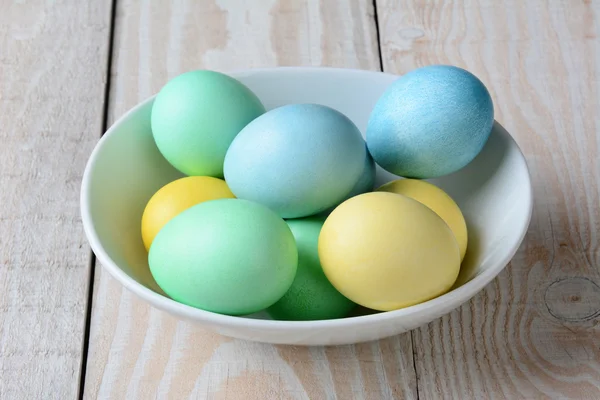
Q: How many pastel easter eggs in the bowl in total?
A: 9